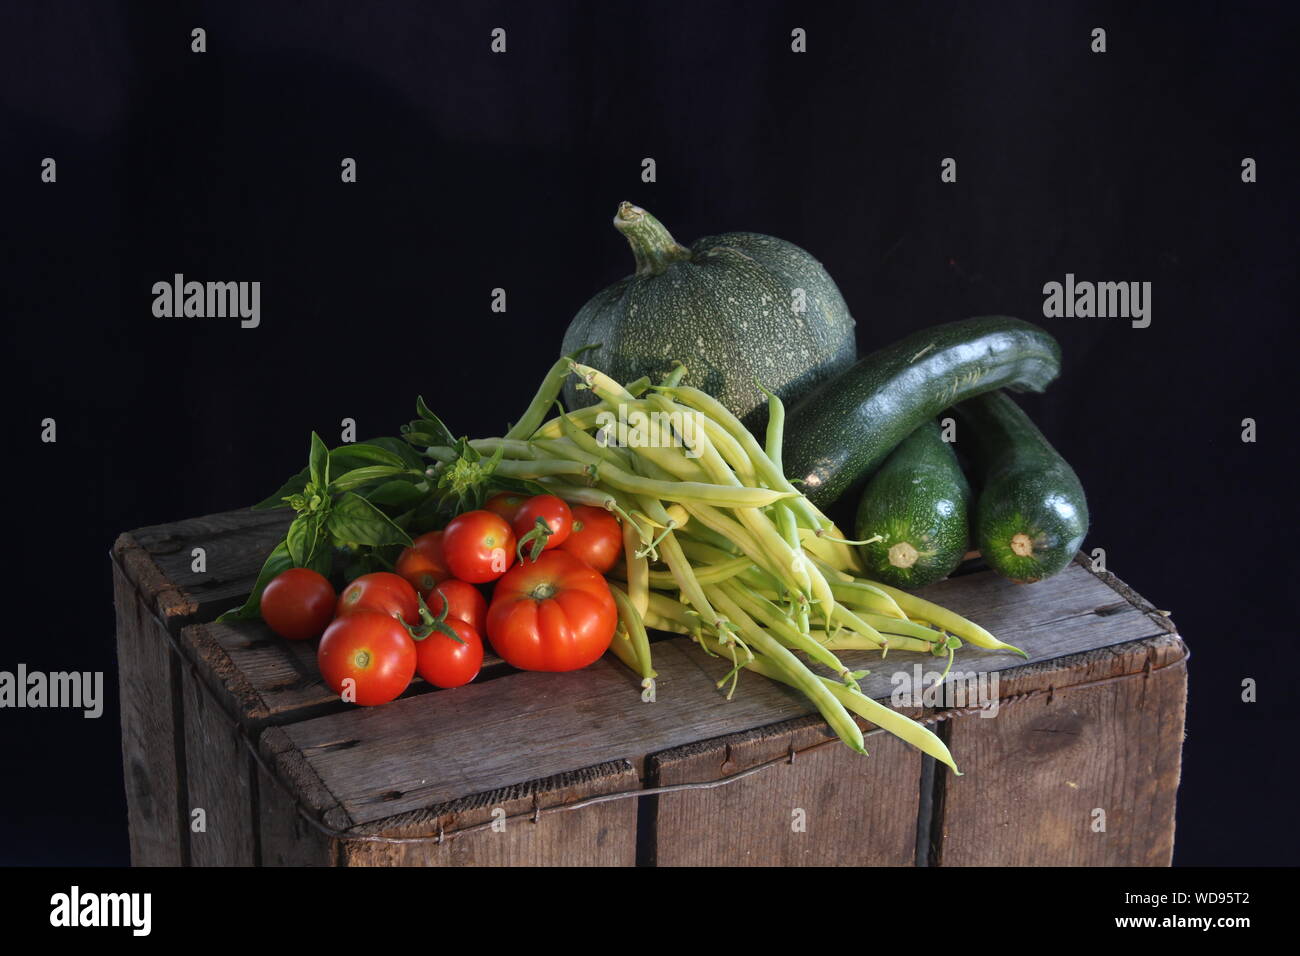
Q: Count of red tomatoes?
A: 11